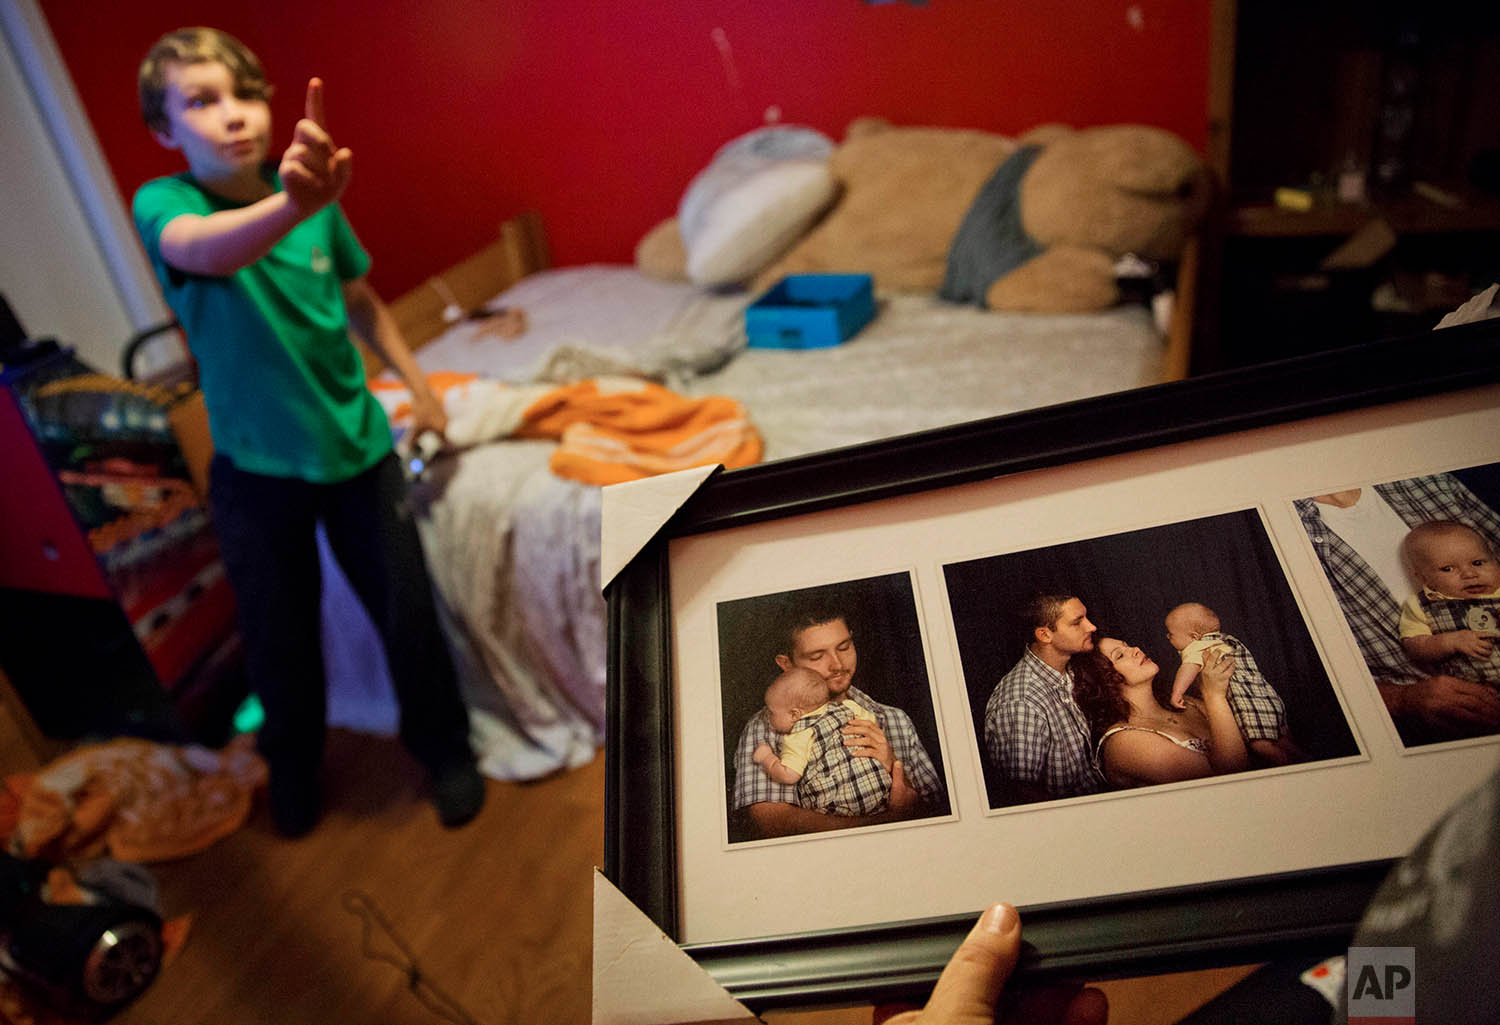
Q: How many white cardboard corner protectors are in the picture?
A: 2